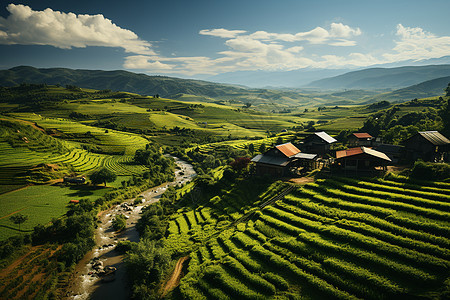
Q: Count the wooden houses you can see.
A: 5